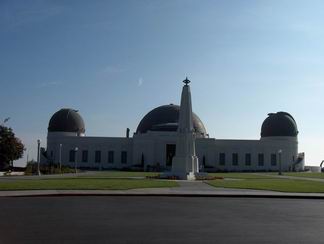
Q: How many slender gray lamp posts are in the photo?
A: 4